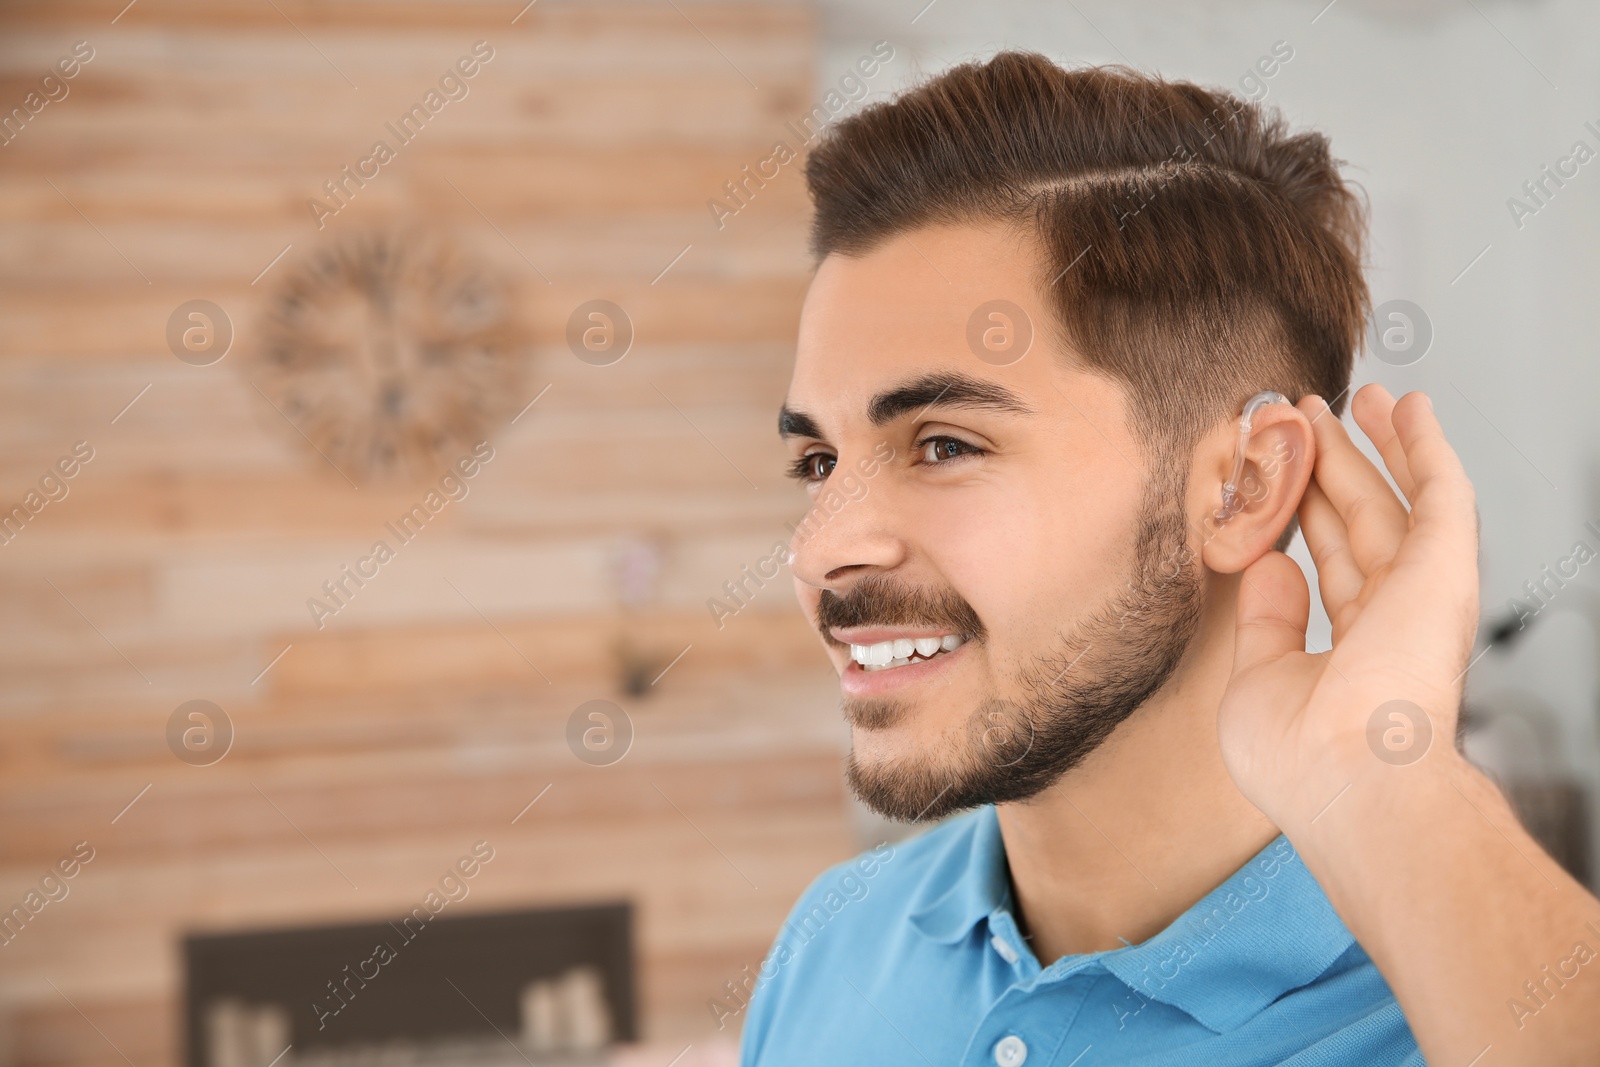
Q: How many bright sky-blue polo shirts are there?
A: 1